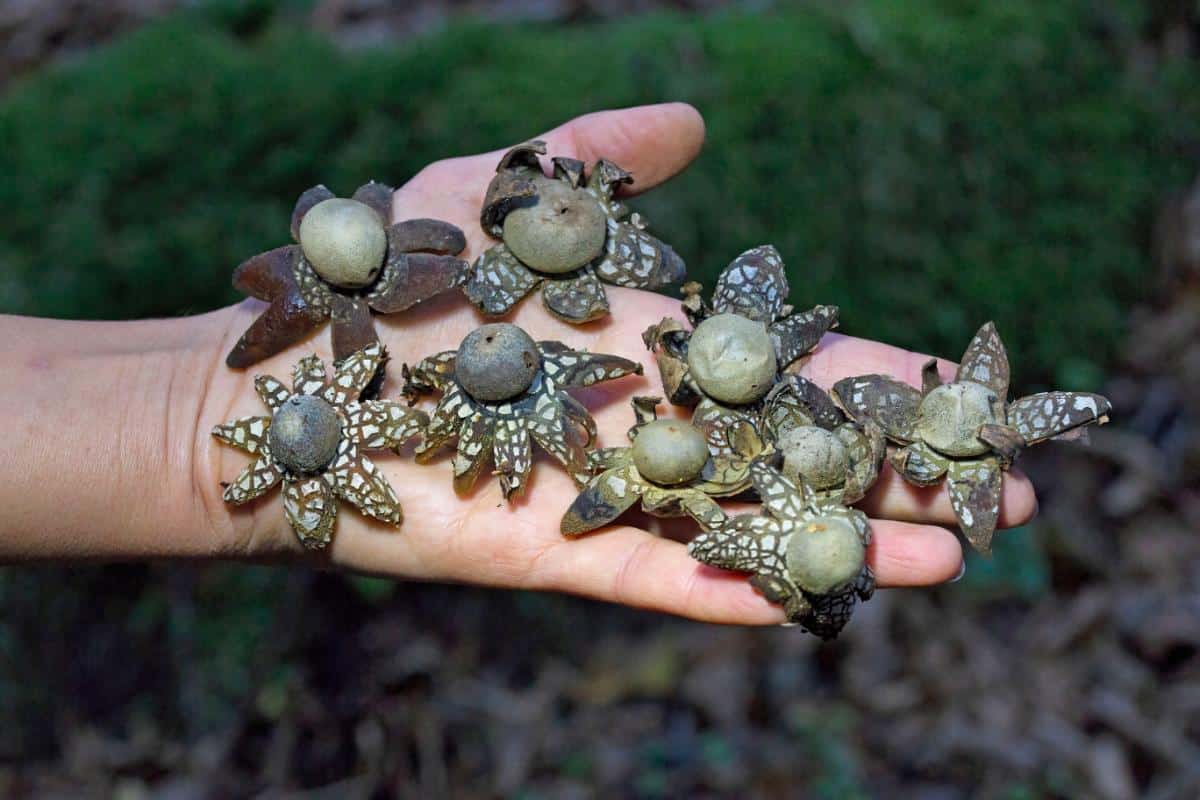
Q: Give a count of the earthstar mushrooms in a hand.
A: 9